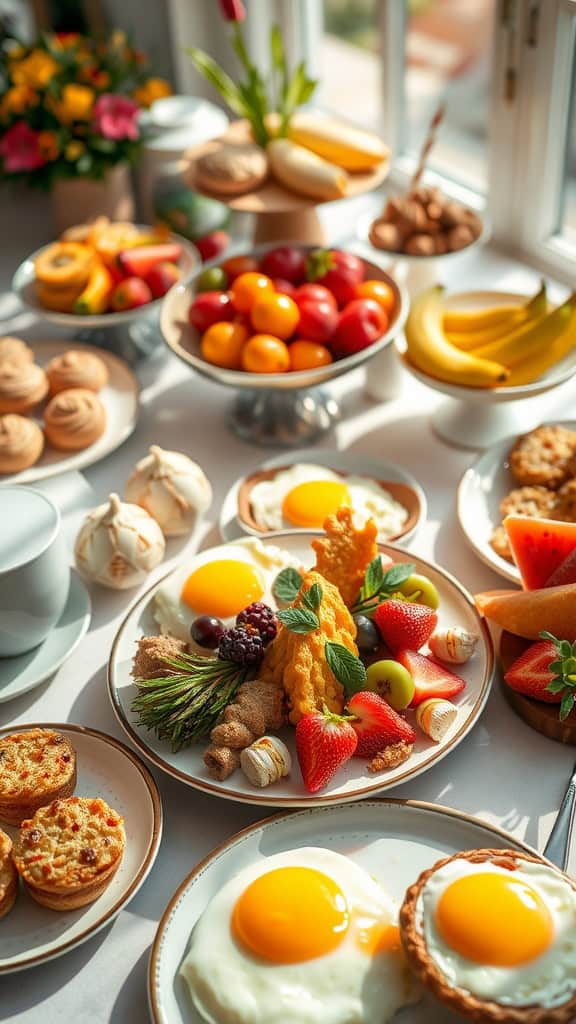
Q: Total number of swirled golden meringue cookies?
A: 5